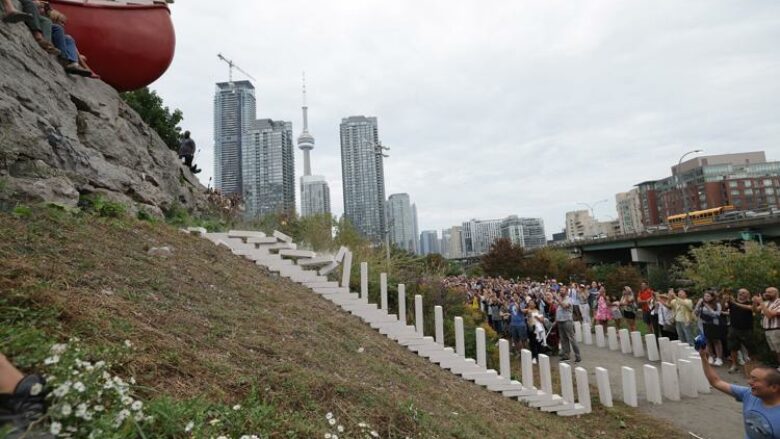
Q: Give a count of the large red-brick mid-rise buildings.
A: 1